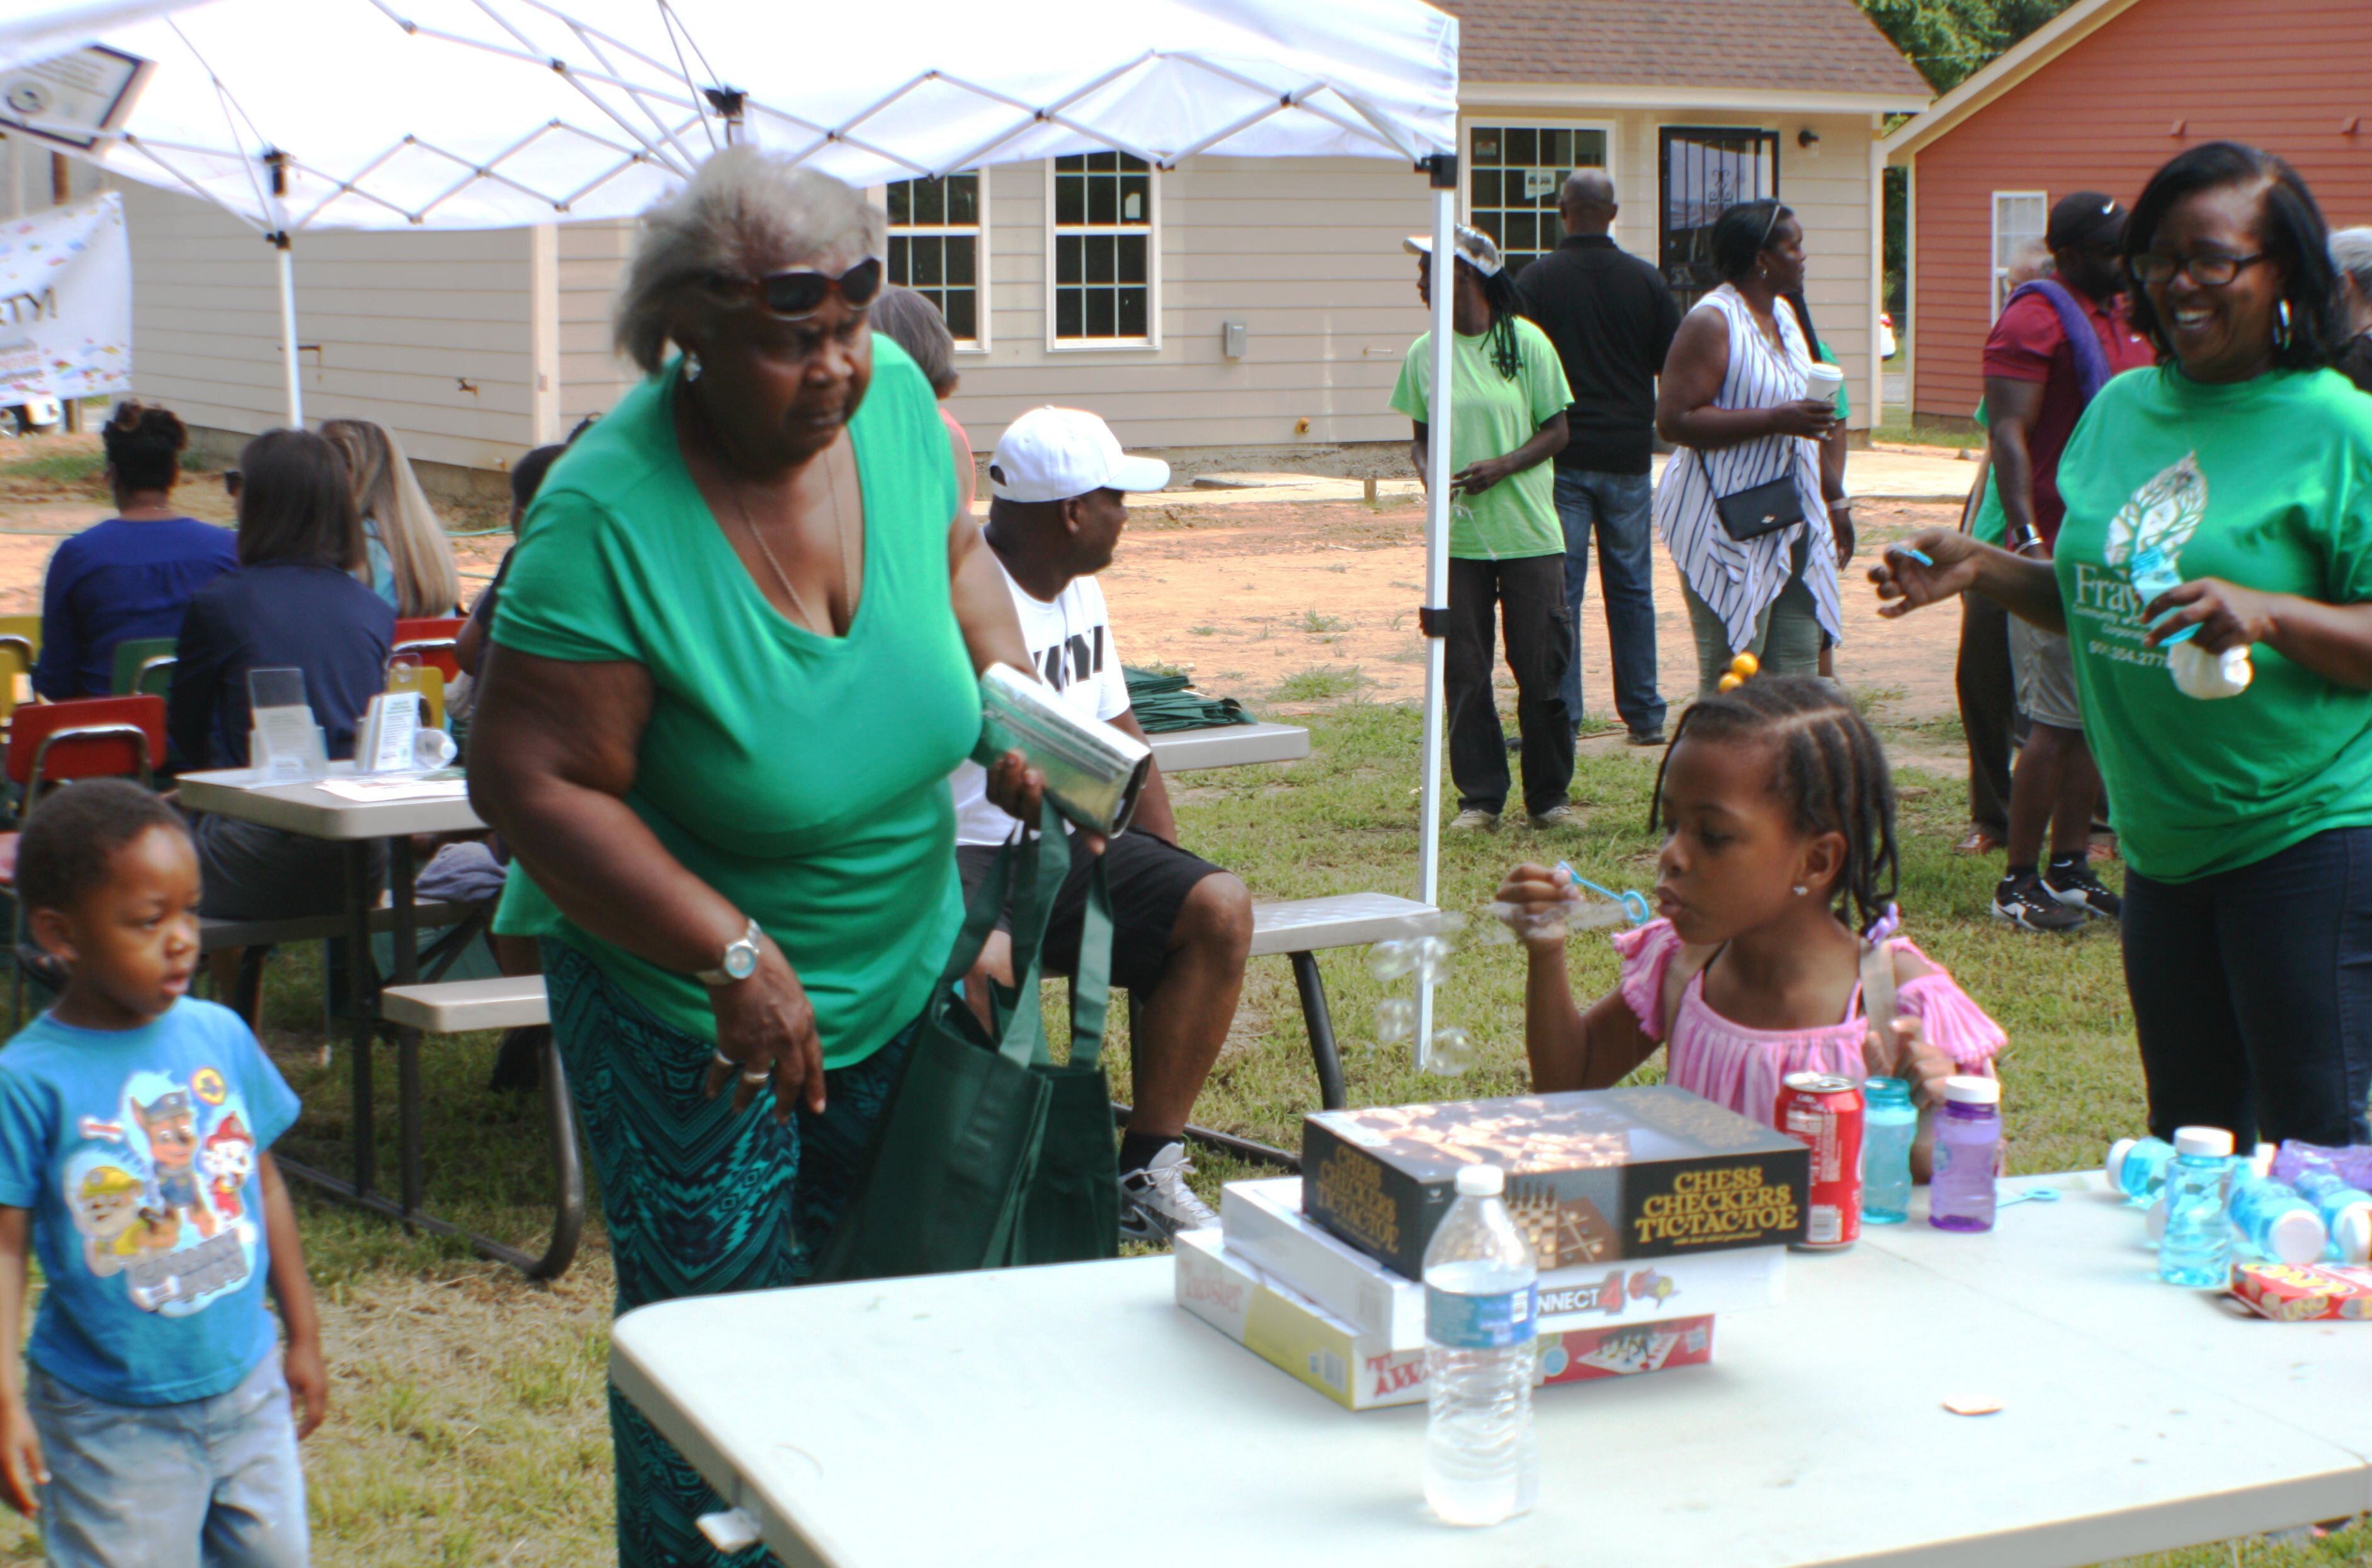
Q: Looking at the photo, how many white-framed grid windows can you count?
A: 4